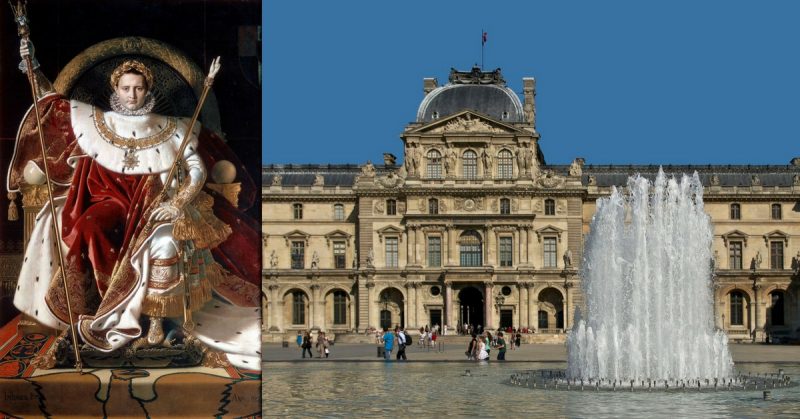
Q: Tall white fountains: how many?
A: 1